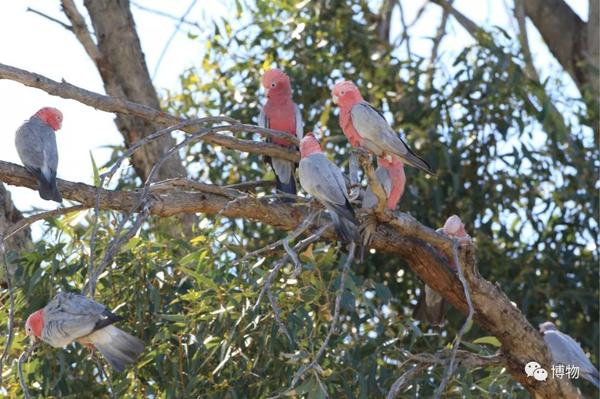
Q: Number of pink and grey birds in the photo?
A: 8